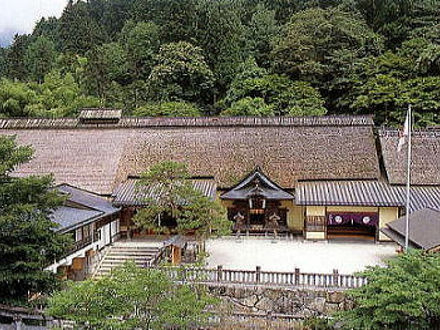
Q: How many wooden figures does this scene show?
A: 2